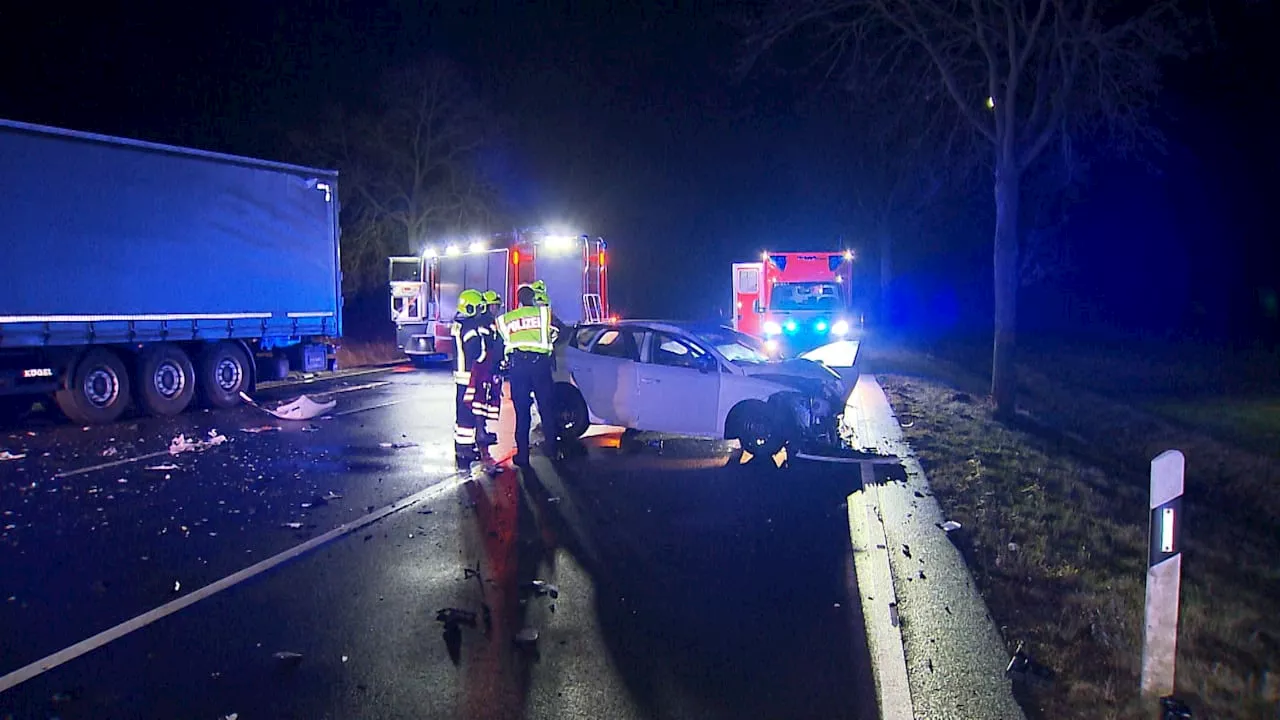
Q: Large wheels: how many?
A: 3